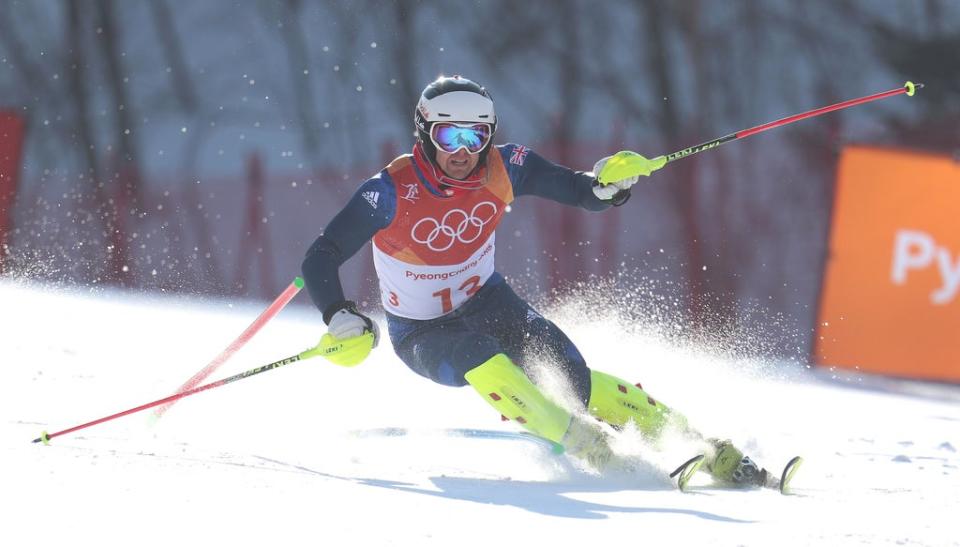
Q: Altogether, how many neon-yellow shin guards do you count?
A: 2